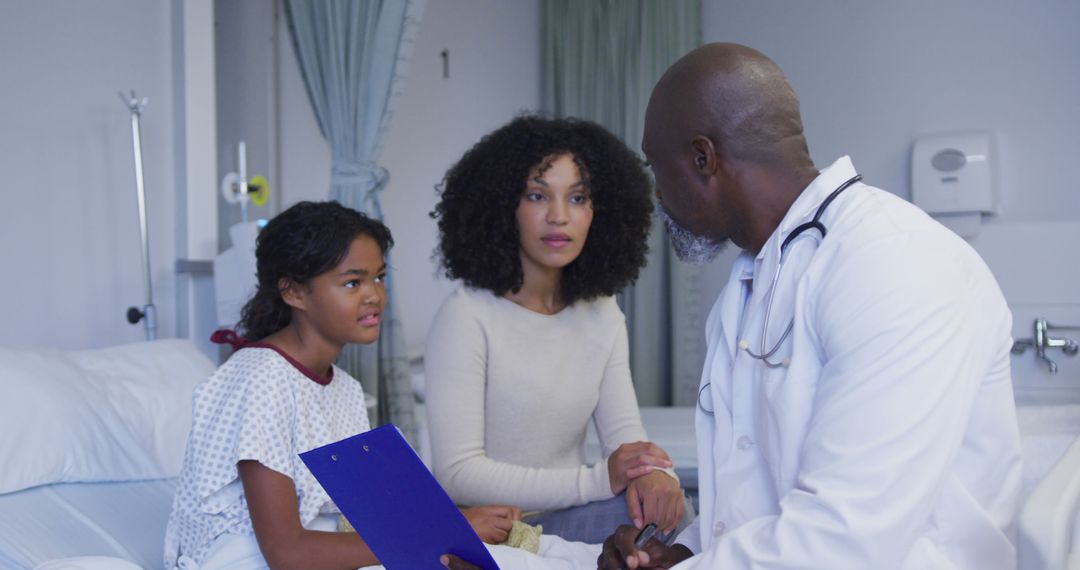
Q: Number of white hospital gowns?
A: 1